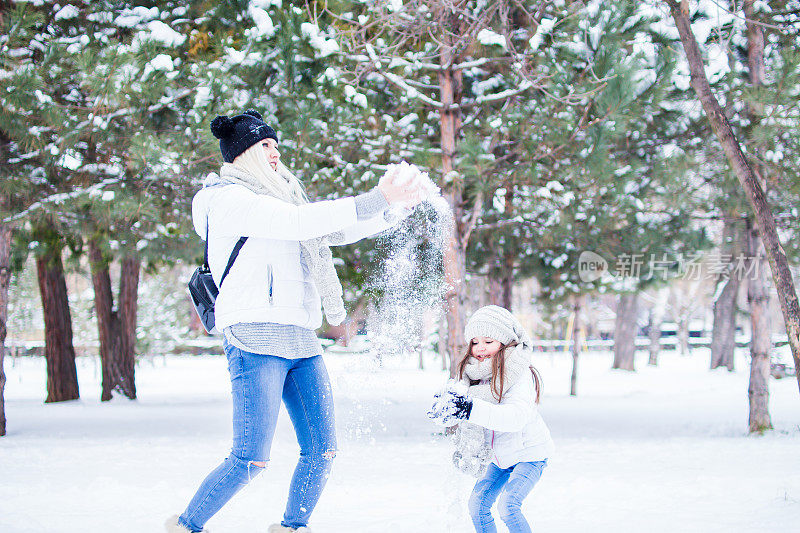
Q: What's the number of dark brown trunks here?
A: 3